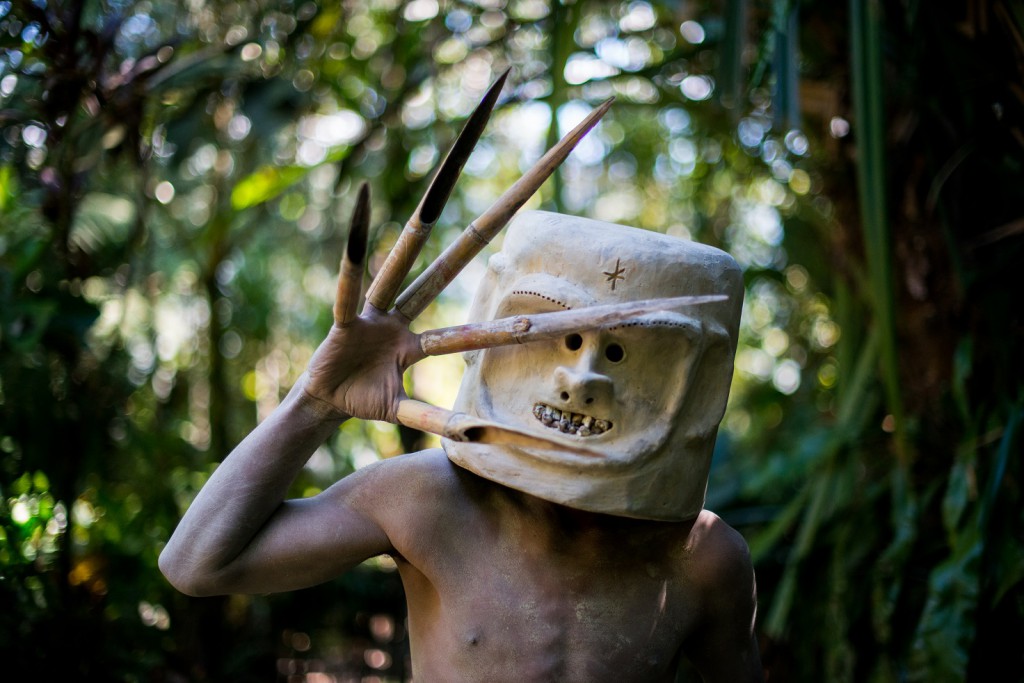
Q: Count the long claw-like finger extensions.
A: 5